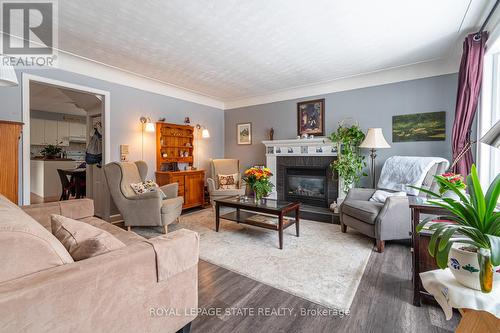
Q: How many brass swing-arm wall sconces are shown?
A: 2